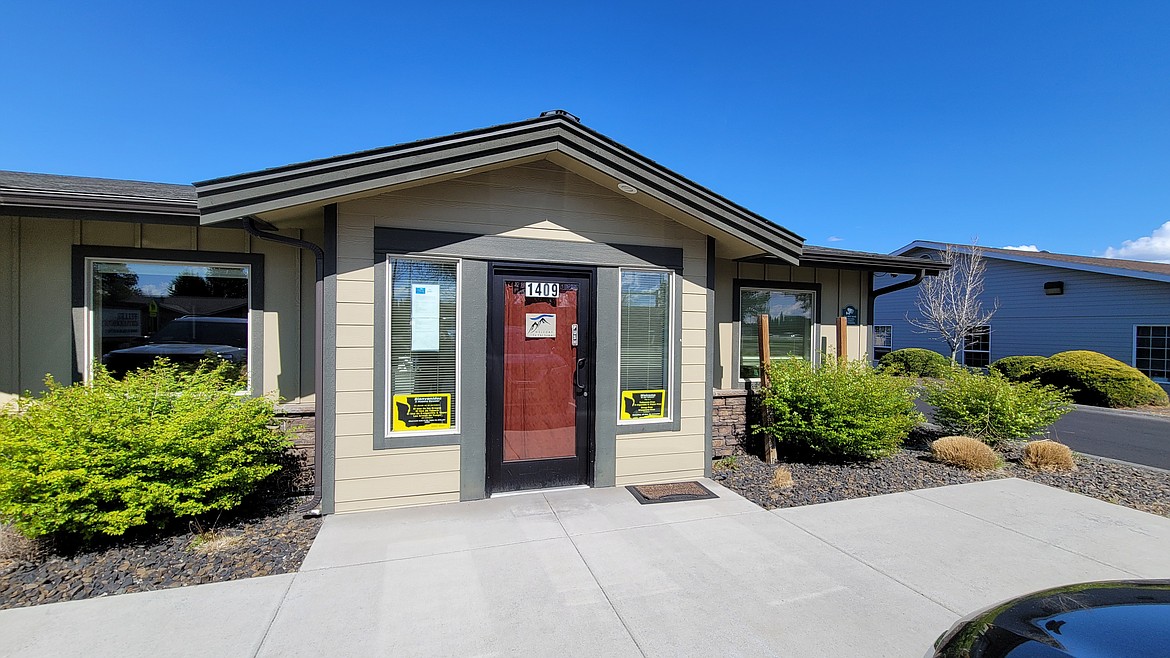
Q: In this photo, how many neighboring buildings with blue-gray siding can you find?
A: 1